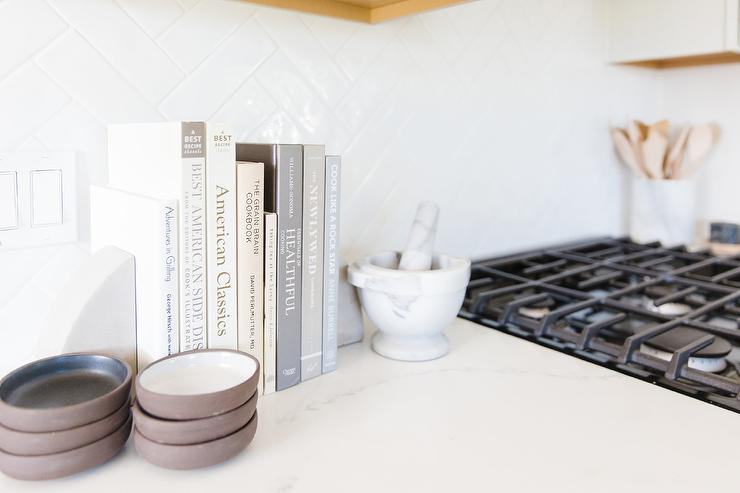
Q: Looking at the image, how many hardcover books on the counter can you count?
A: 8